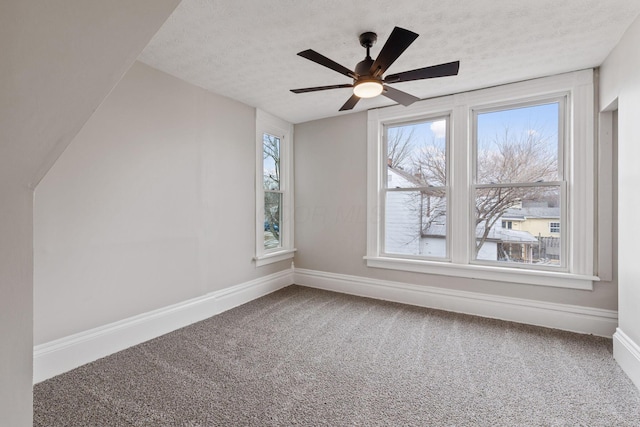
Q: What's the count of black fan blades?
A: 6